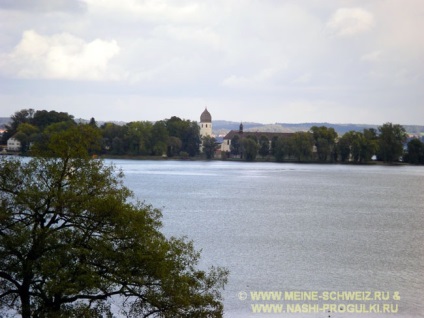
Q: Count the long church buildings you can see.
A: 1